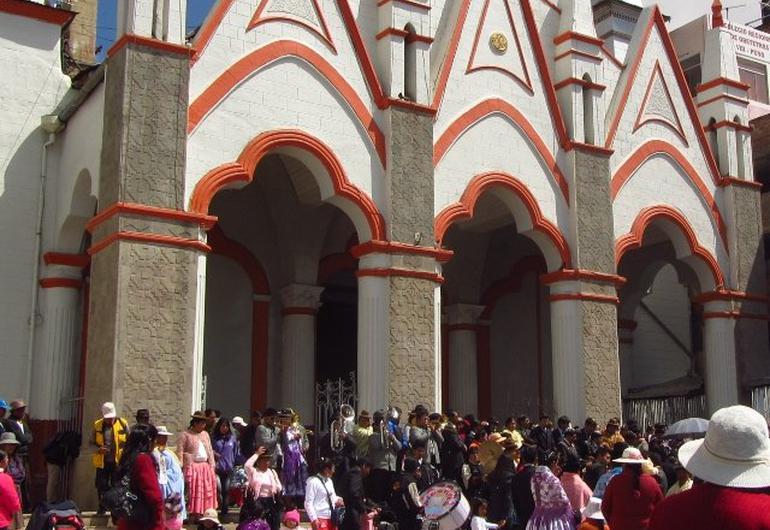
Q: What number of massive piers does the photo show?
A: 4